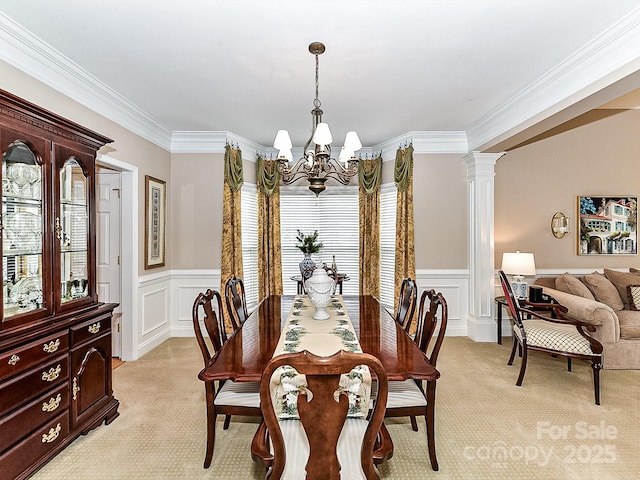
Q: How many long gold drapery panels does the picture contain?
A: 4